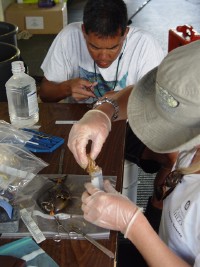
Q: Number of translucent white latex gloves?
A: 2